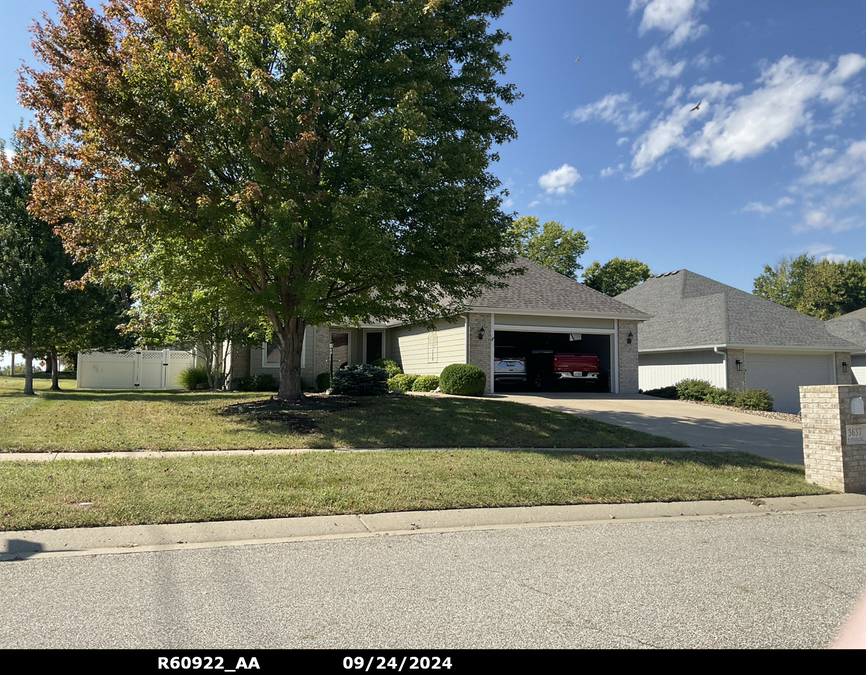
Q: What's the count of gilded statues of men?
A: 0